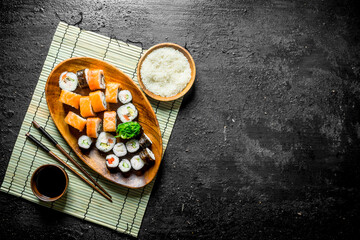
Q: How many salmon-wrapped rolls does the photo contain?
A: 8